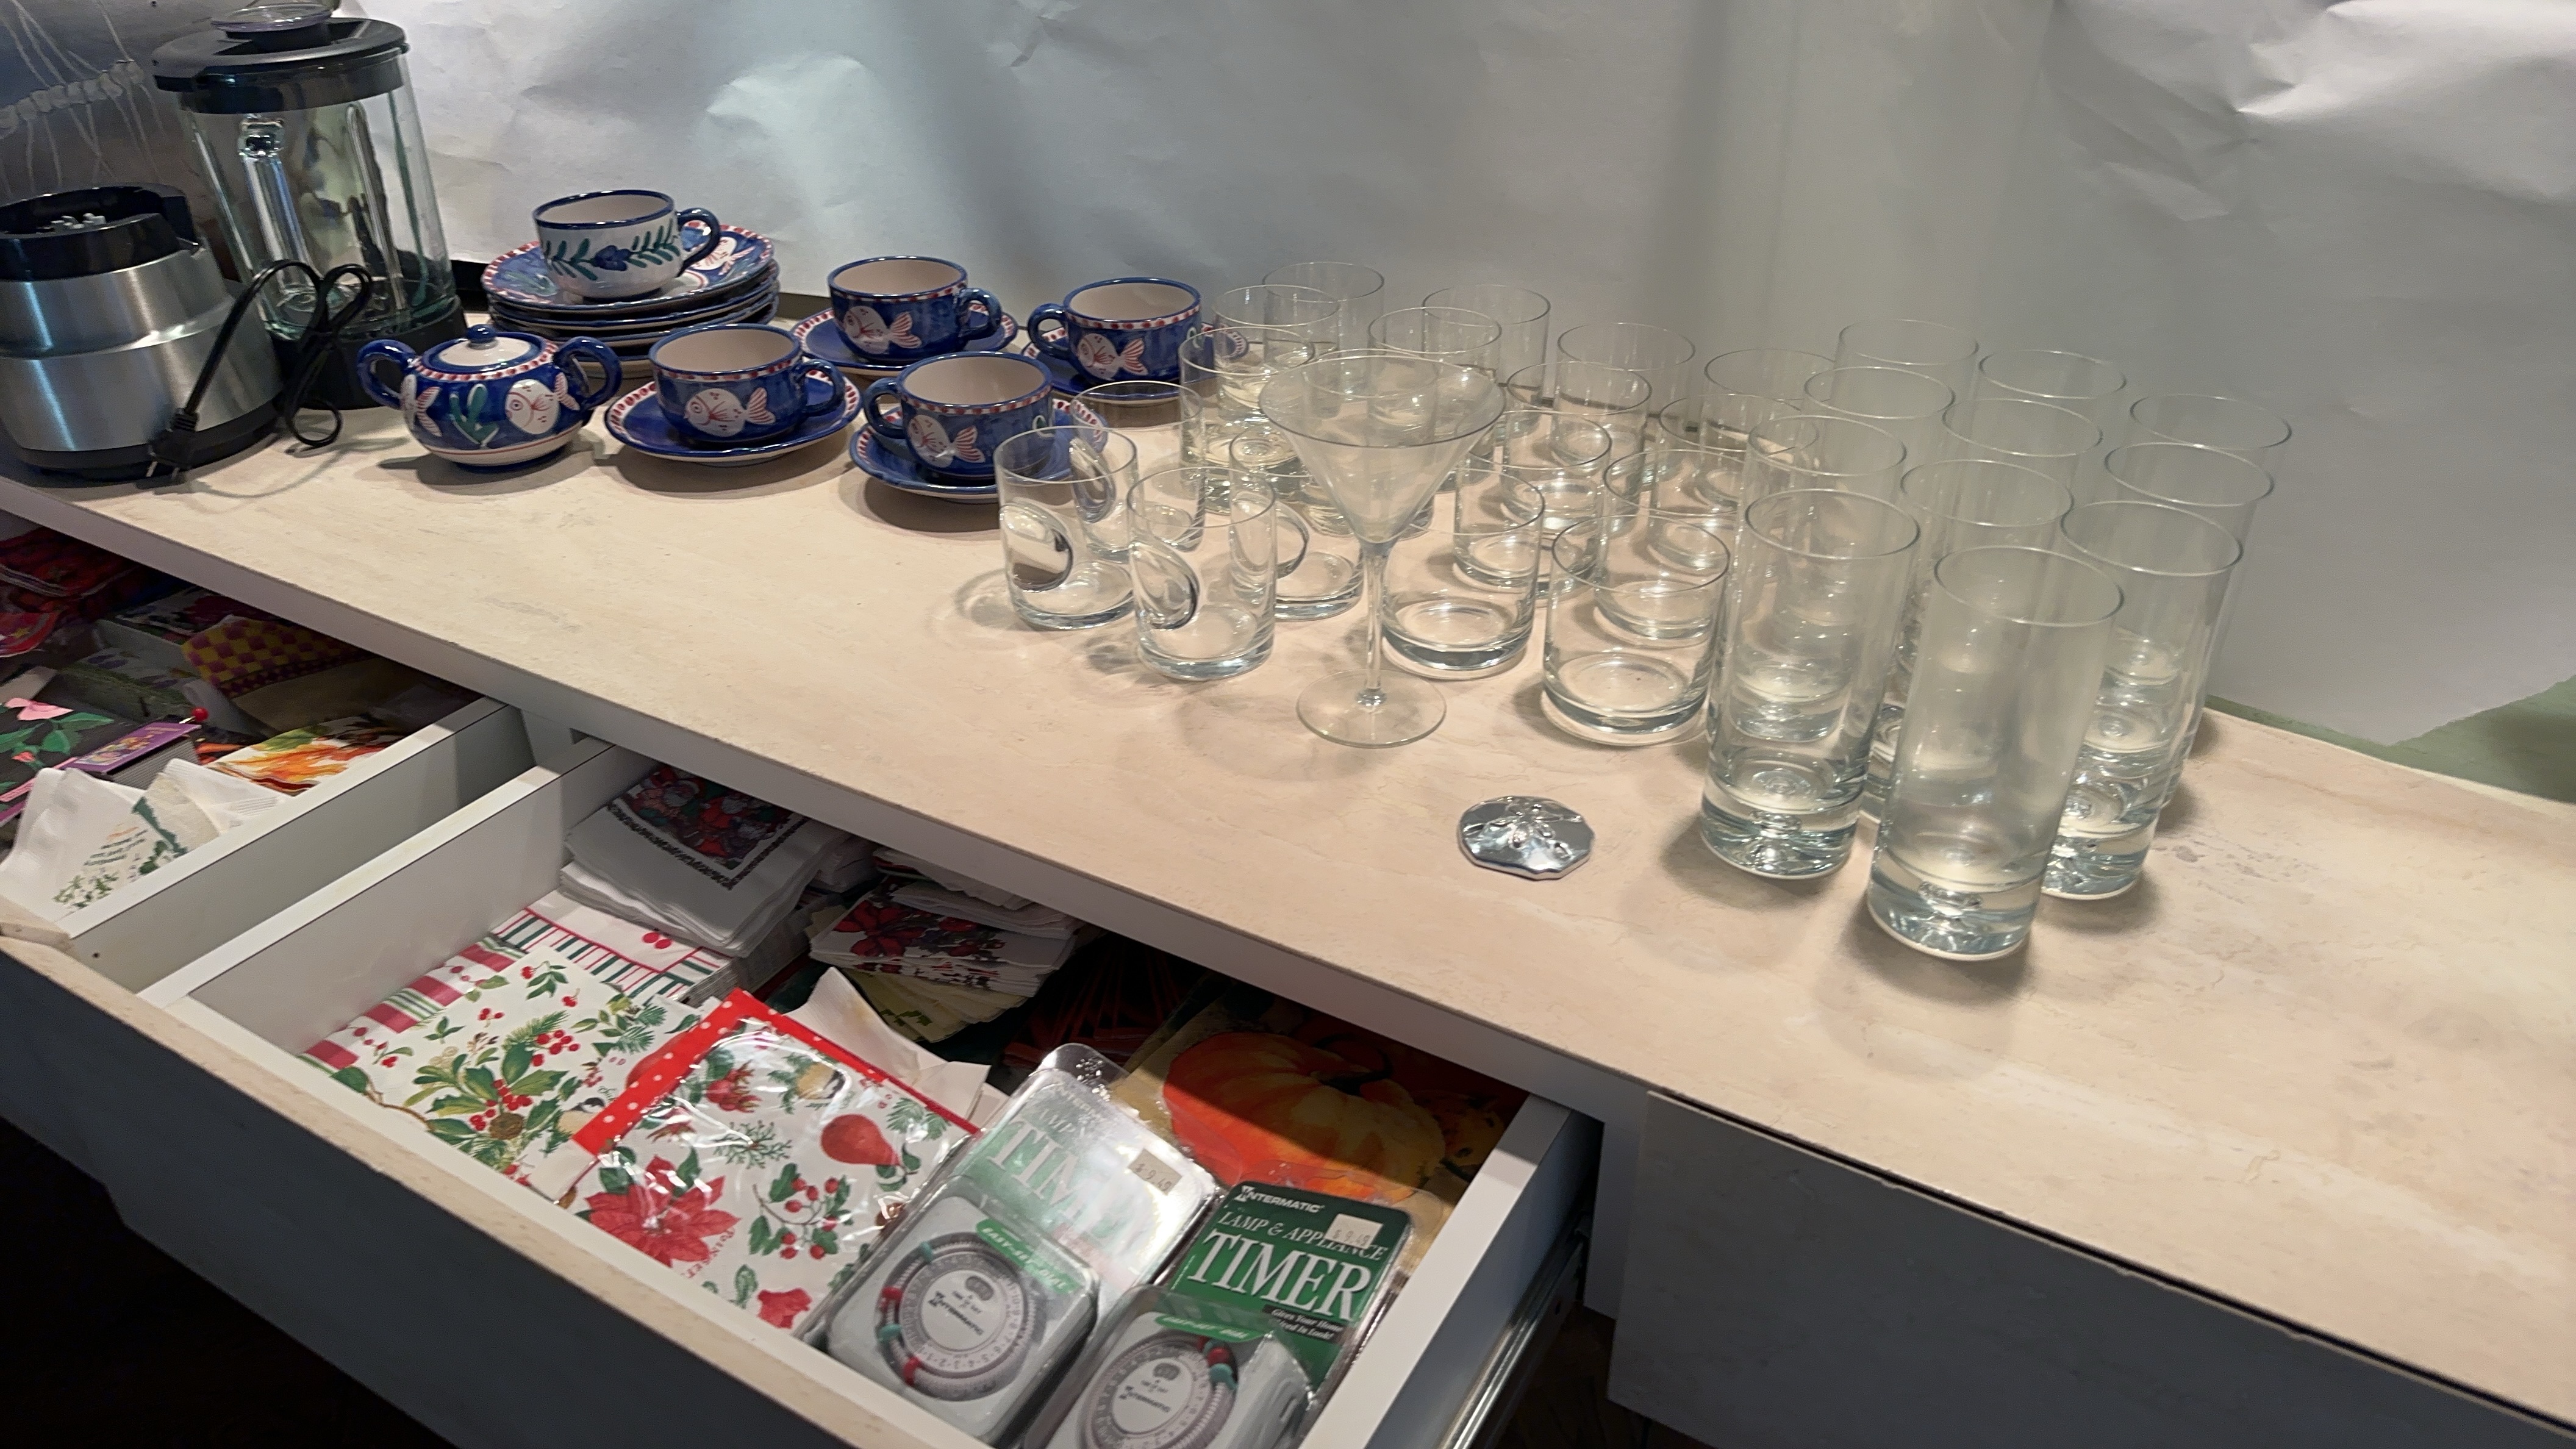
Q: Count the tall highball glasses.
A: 11